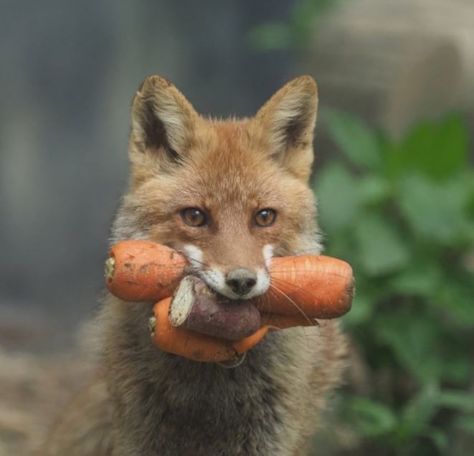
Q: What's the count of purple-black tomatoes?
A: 0